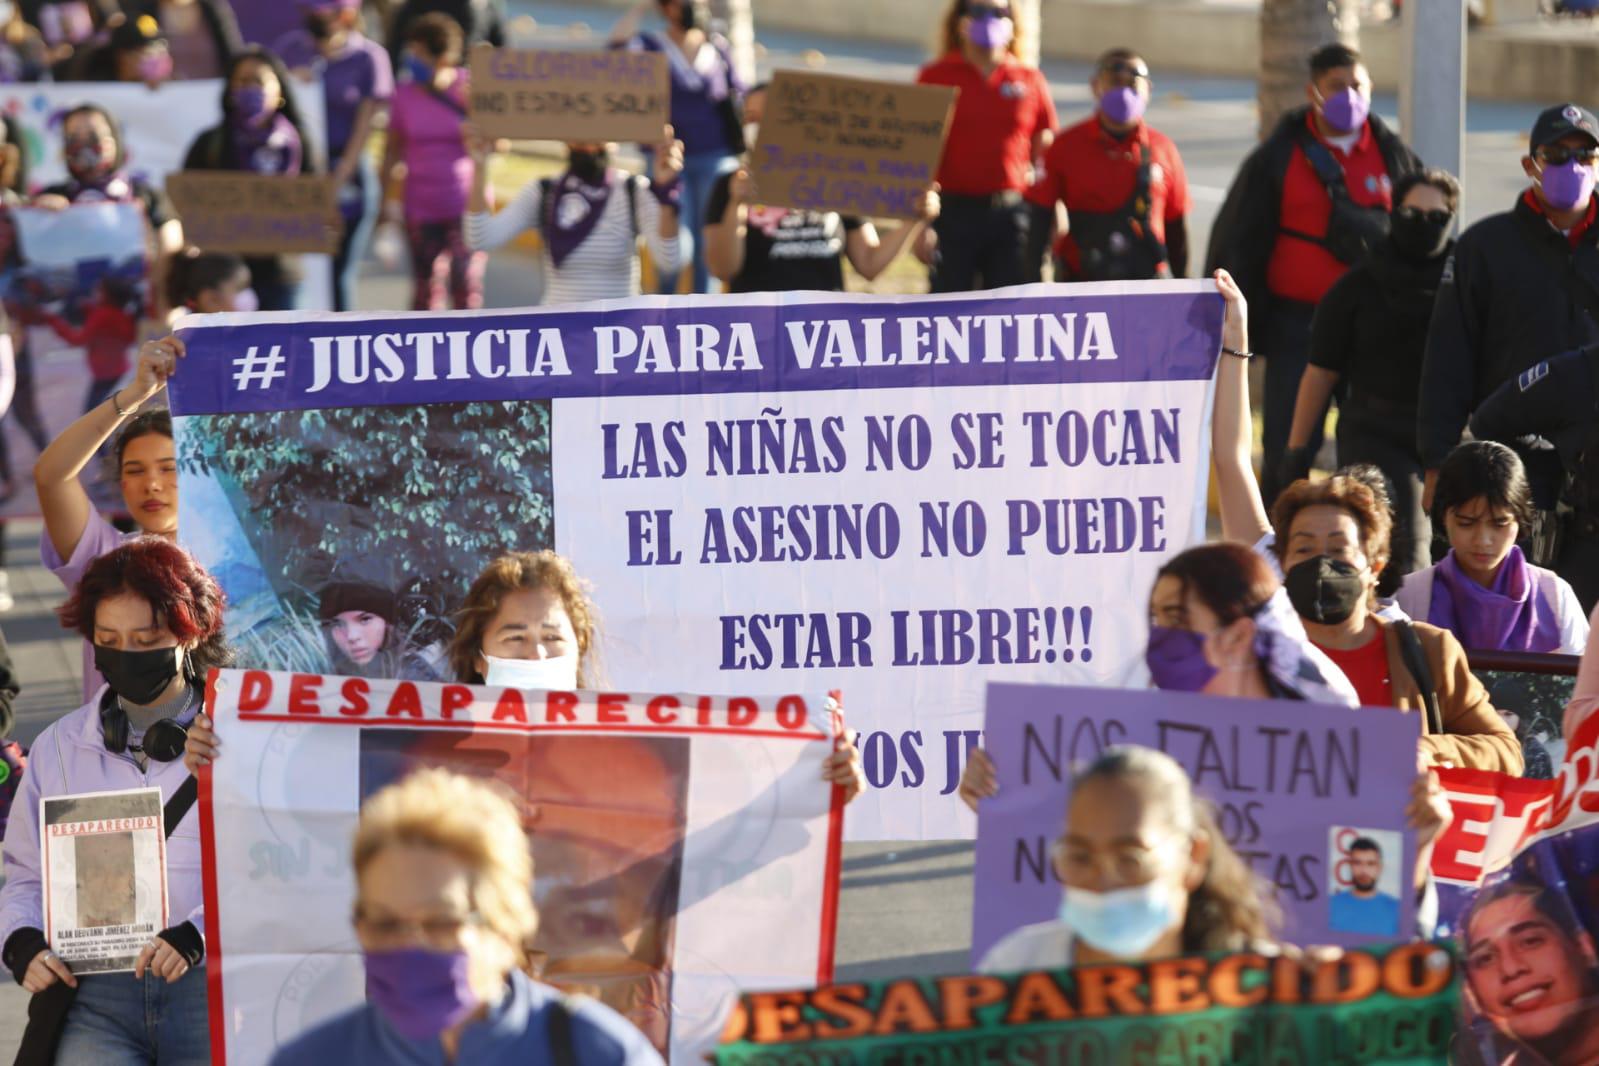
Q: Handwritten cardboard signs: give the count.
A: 3